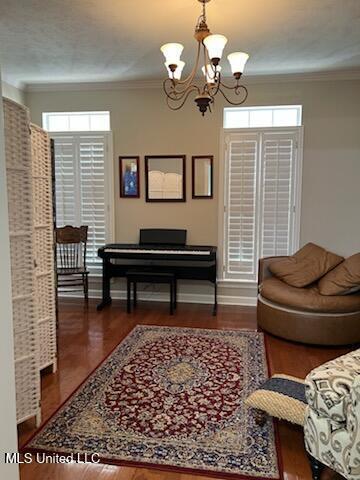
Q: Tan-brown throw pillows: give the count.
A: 2